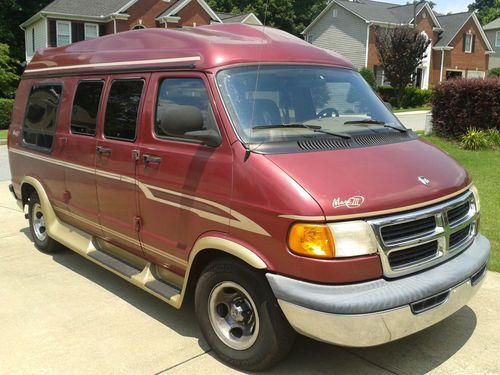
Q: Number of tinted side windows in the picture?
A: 3